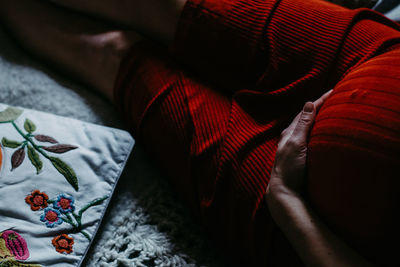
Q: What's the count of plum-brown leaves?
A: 3